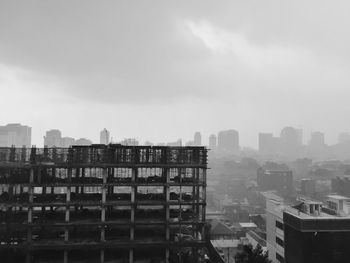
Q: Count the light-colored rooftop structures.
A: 2